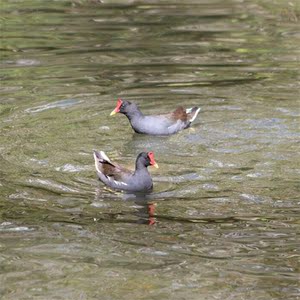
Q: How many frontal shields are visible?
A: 2